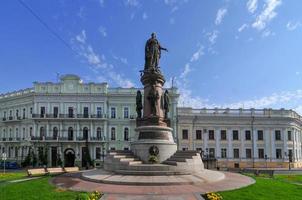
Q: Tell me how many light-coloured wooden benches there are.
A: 3